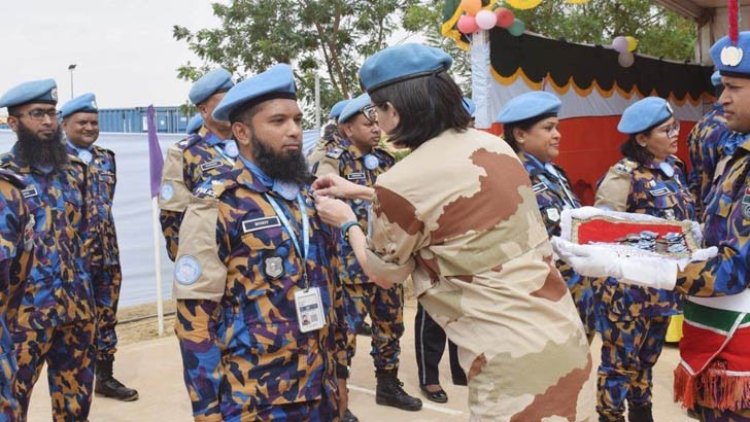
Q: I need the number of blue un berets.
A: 13